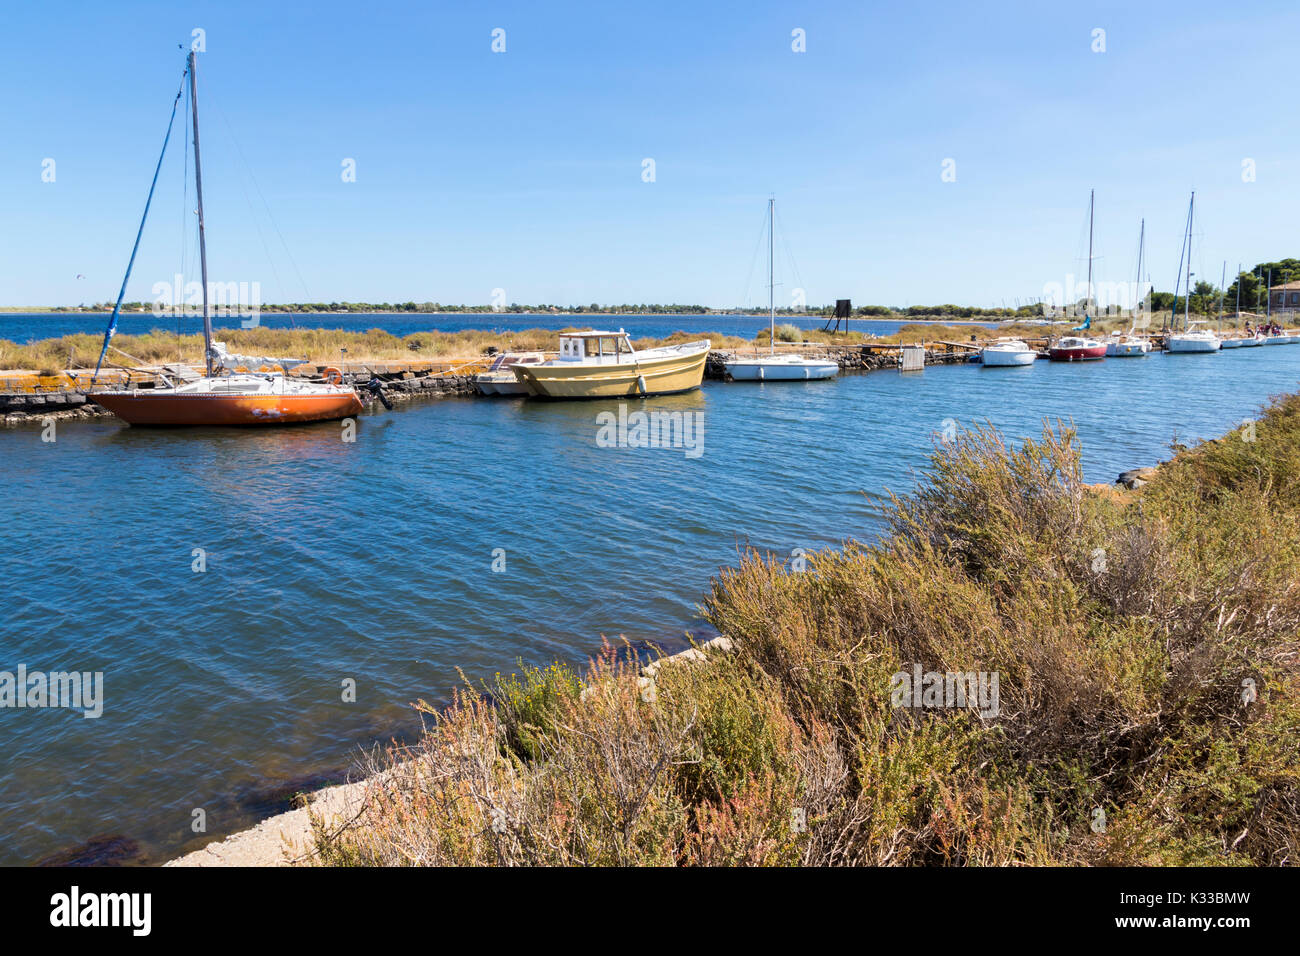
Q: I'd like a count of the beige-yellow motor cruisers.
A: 1